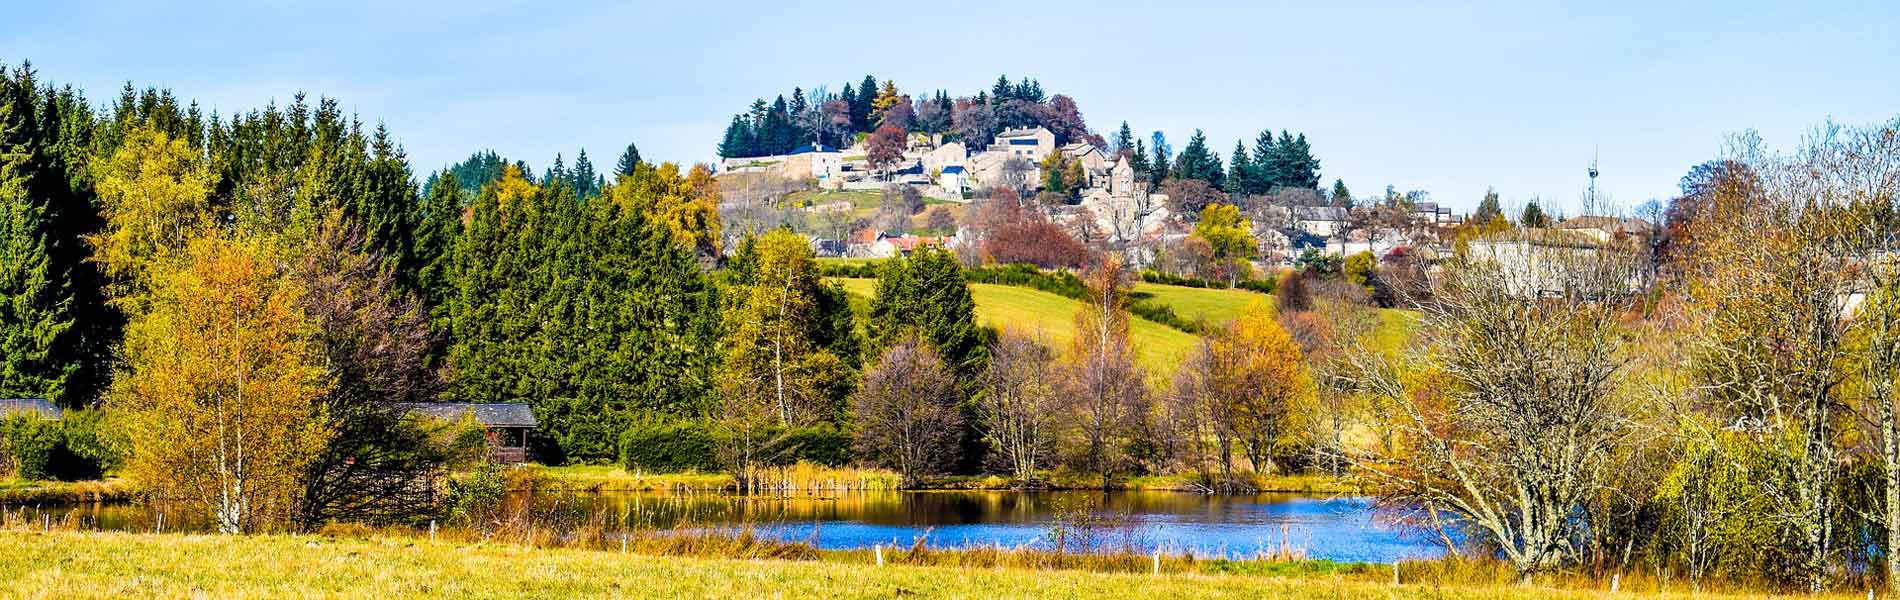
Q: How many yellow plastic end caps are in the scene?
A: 0